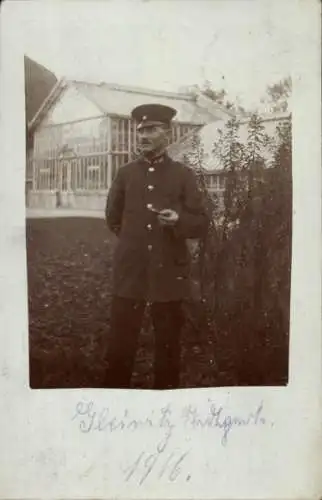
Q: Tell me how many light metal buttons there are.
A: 5